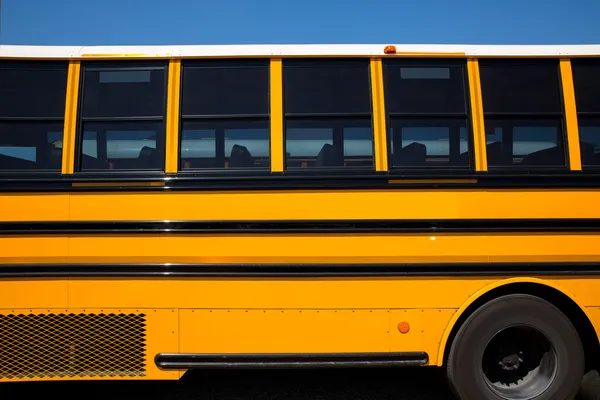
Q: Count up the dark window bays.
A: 7